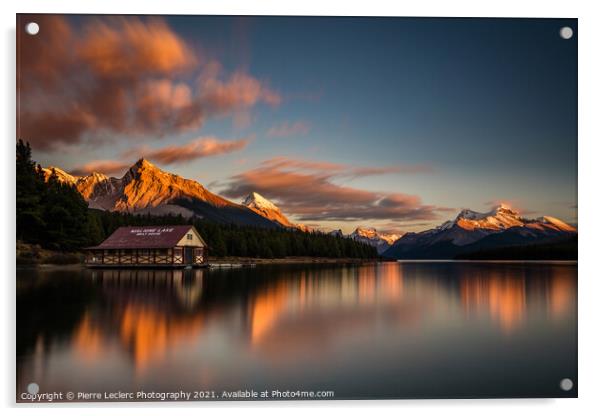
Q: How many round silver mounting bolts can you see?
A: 4